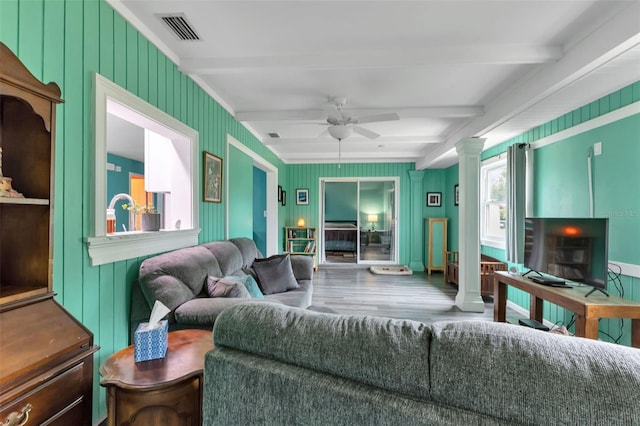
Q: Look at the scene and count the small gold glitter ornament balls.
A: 0